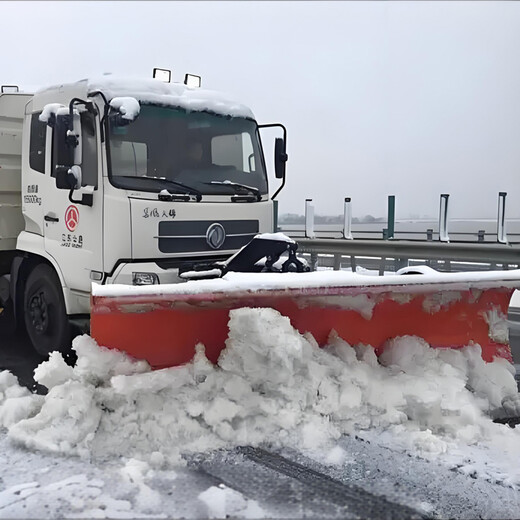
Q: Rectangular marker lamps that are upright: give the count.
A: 2